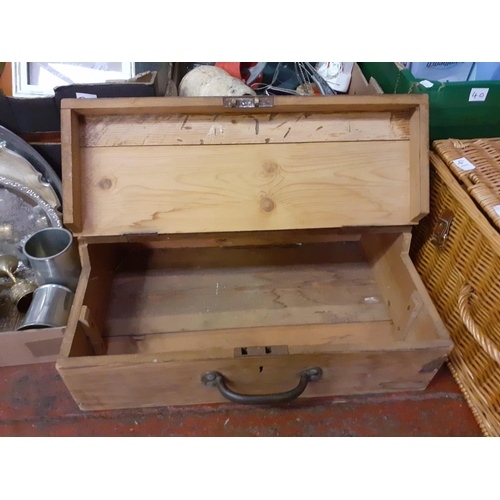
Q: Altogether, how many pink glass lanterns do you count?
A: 0